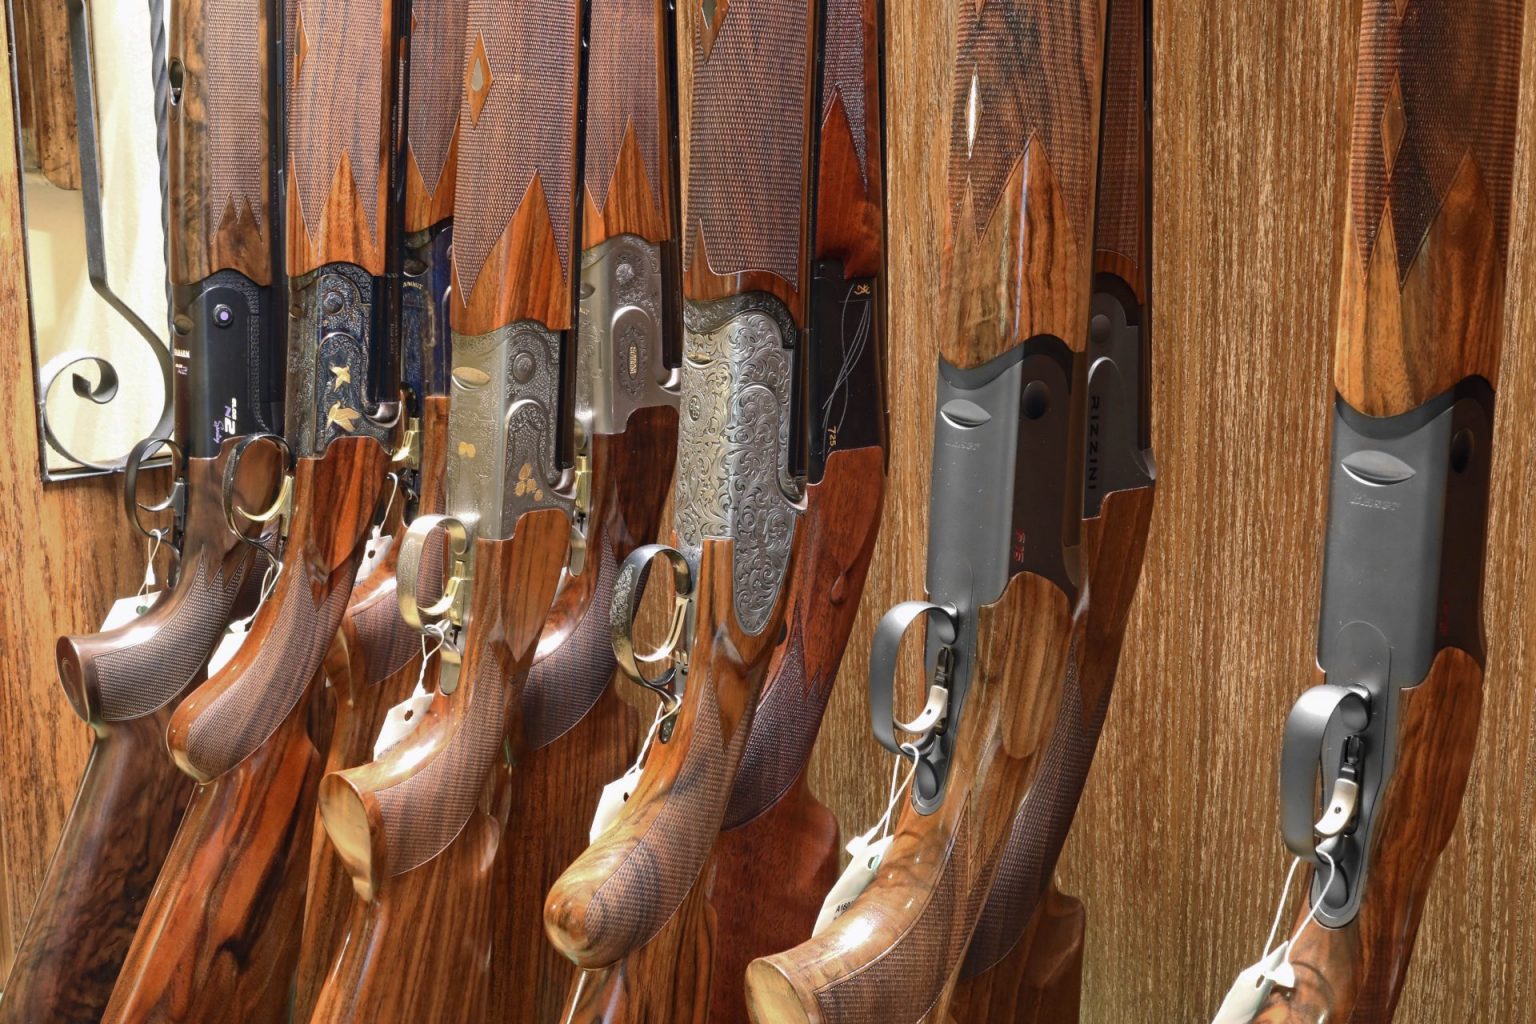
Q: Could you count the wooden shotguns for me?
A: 10